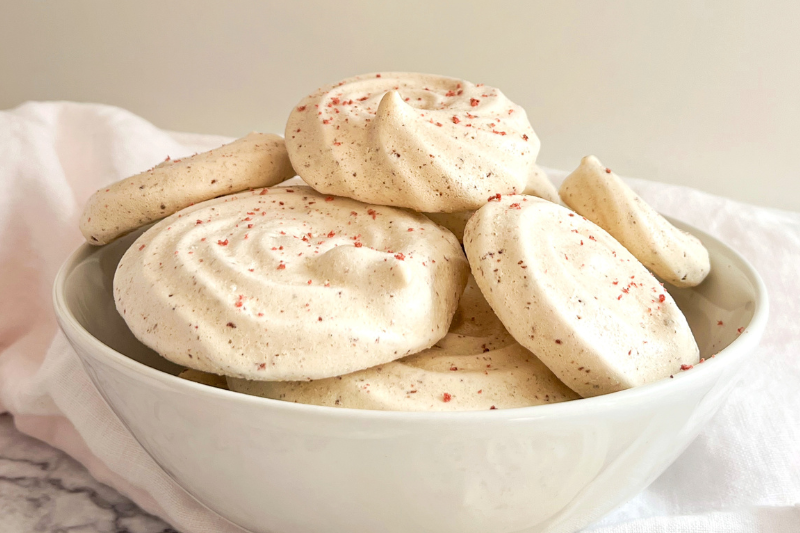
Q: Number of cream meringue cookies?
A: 7